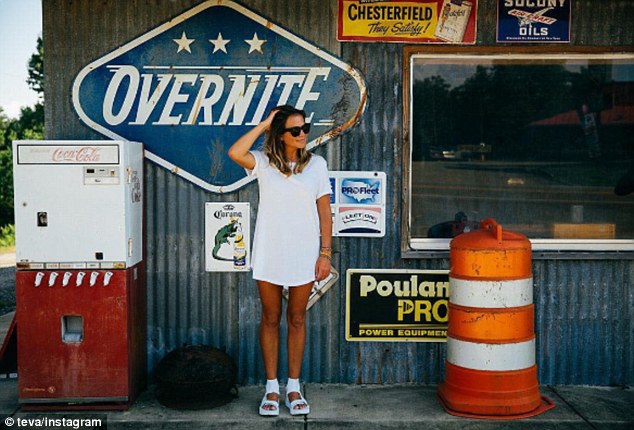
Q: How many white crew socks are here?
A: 2